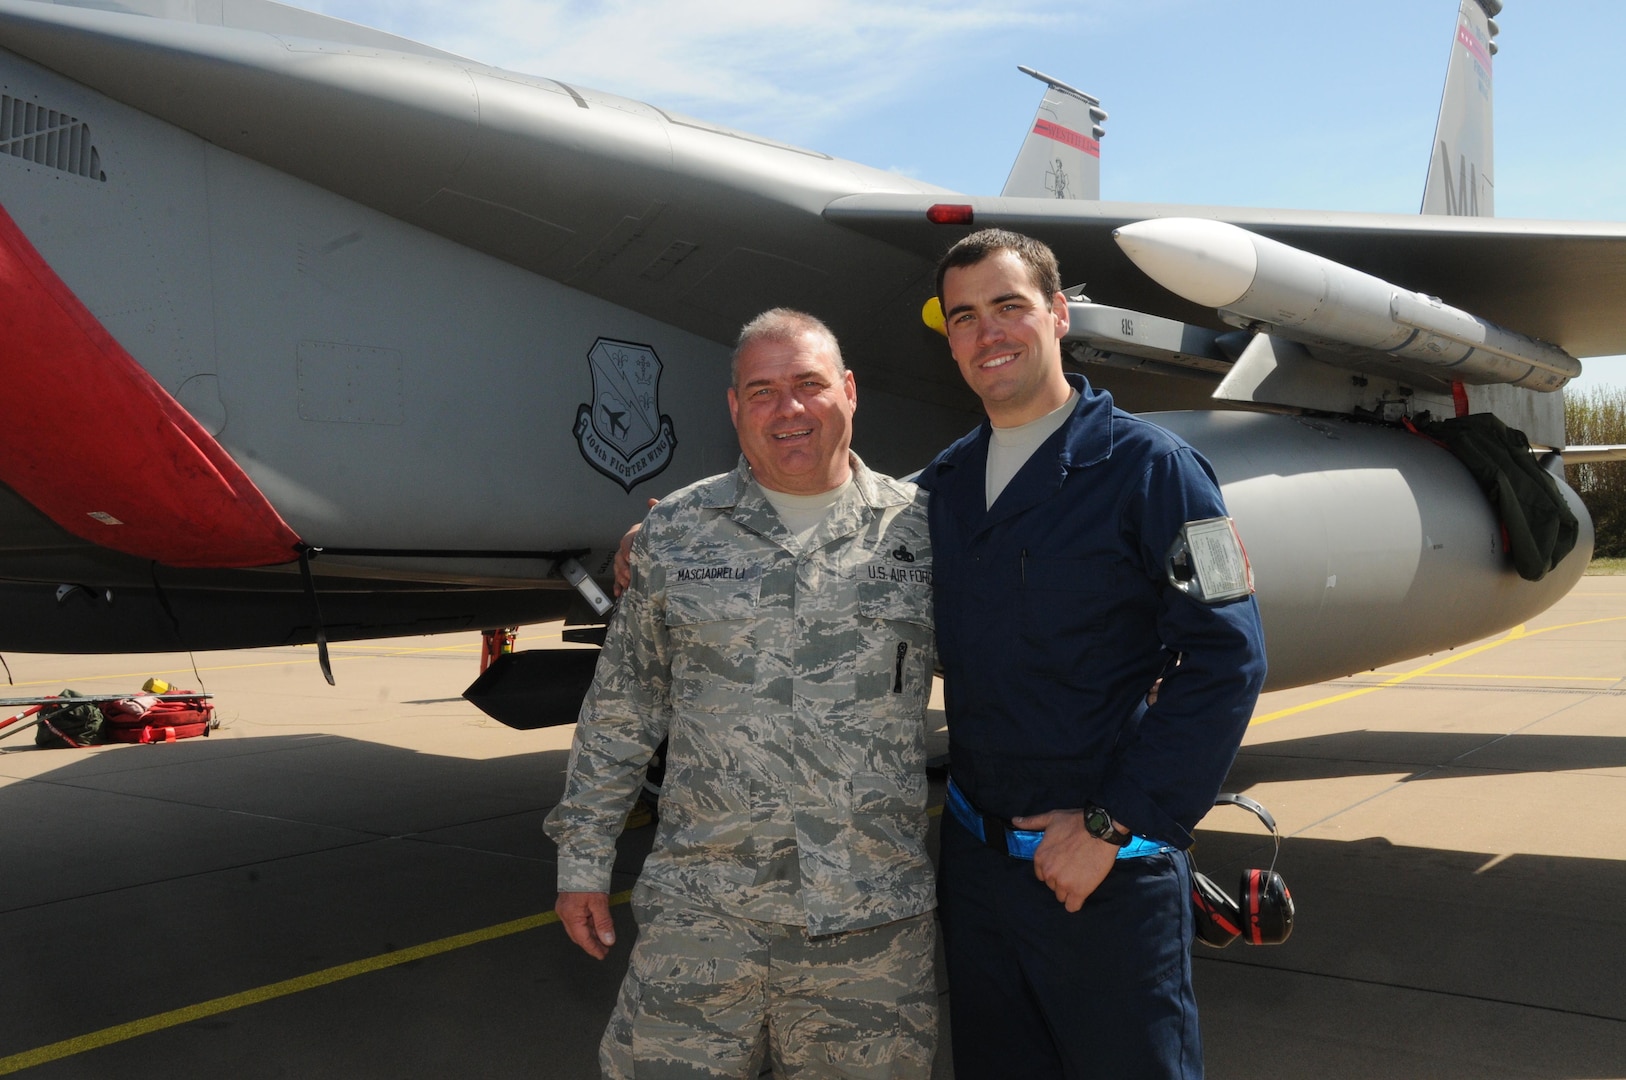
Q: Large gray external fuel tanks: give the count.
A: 1